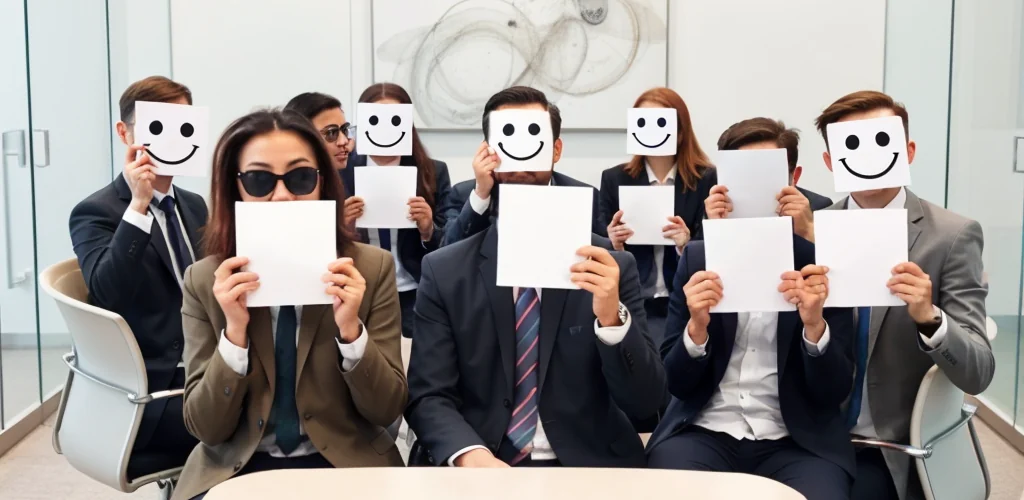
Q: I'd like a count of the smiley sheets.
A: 5